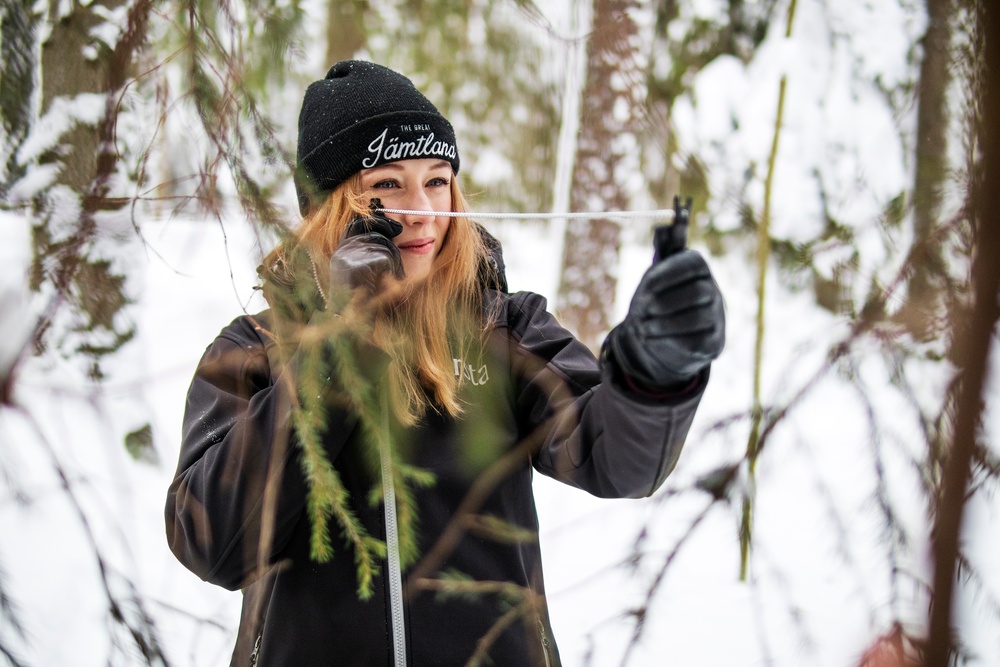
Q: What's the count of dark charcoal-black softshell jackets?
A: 1